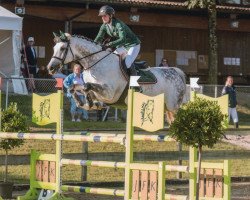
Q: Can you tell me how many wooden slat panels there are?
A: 3